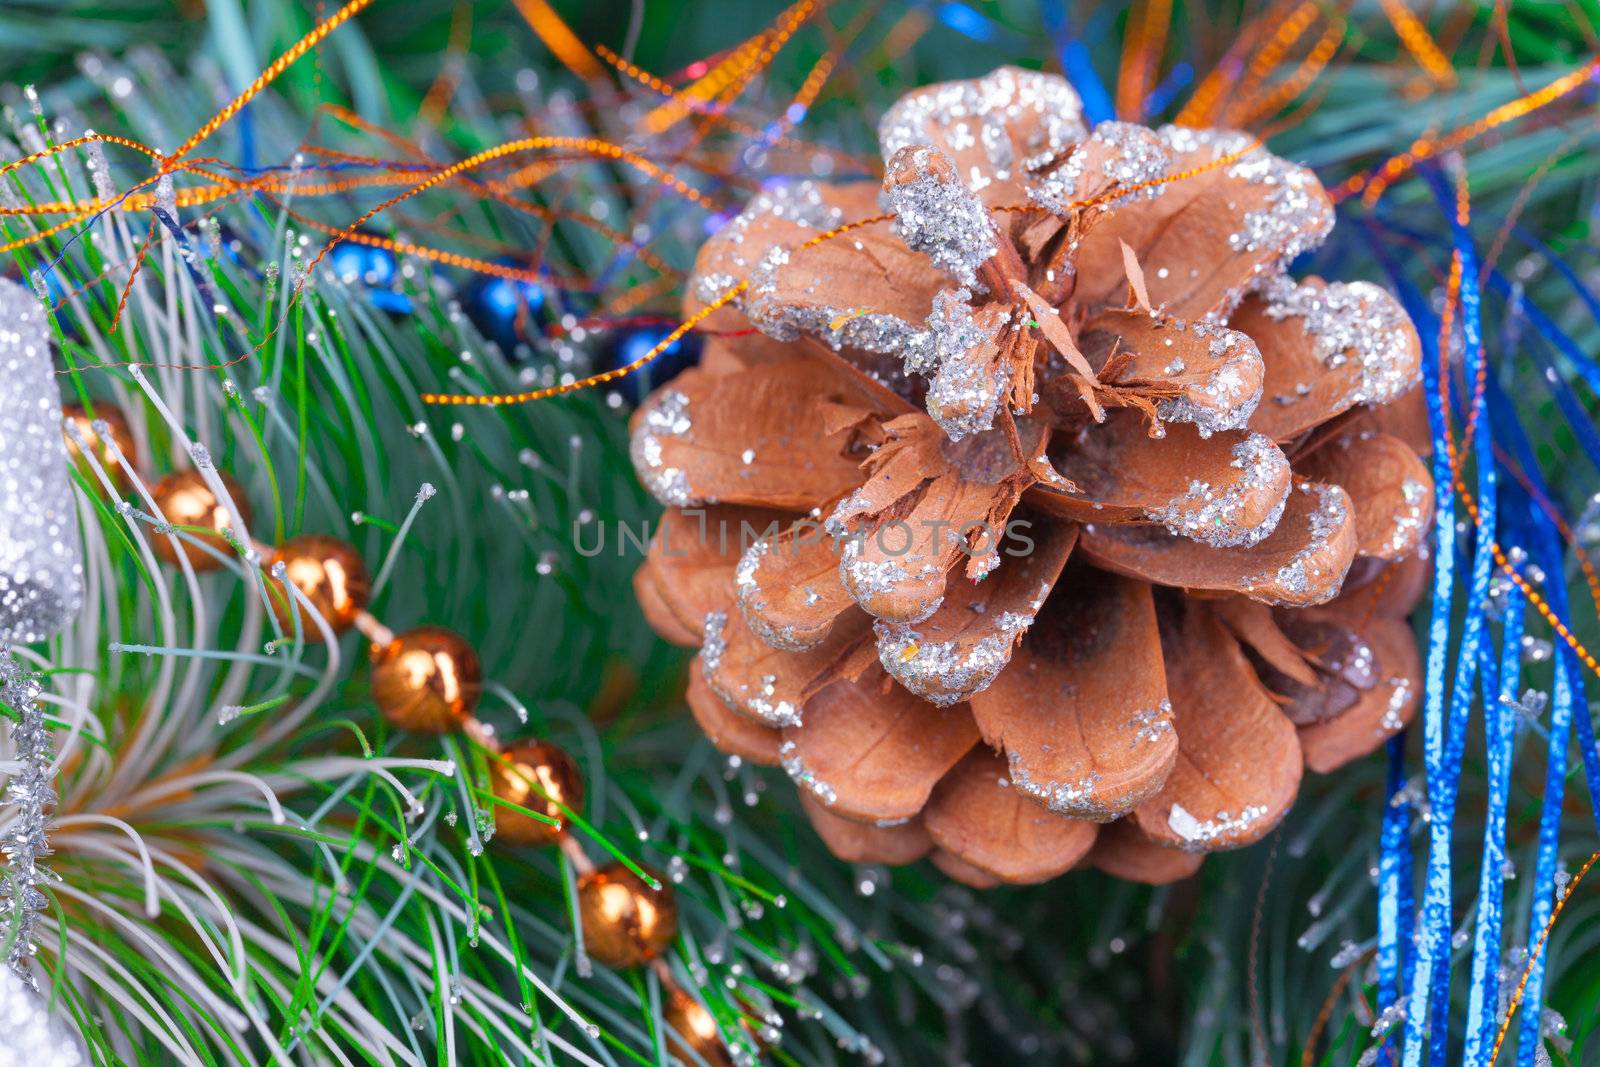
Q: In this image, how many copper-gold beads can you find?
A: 7